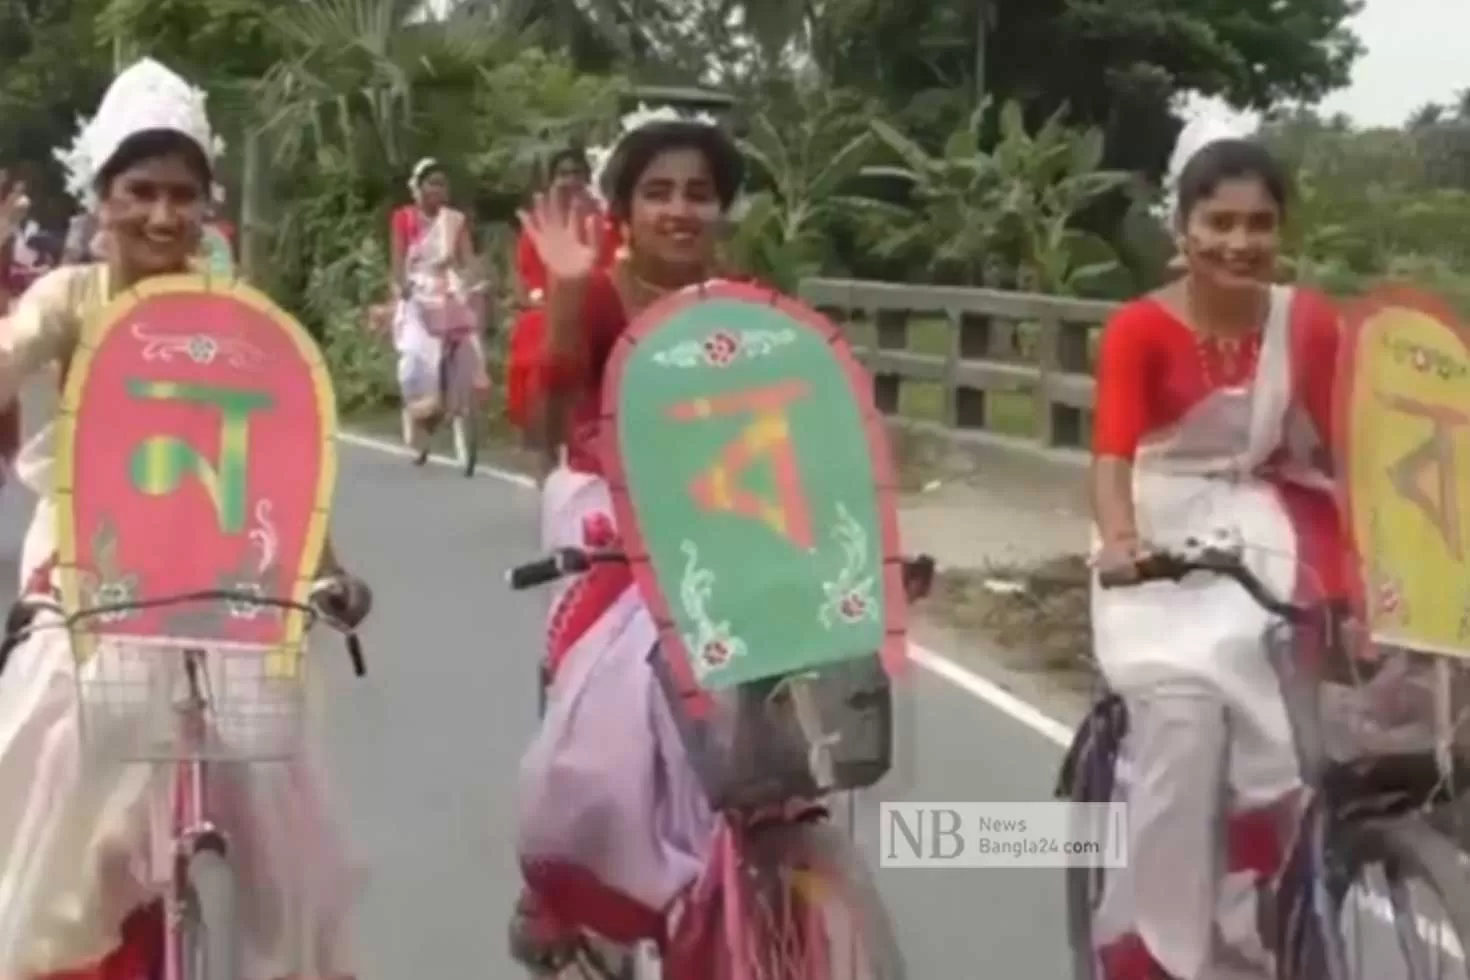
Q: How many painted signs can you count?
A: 3